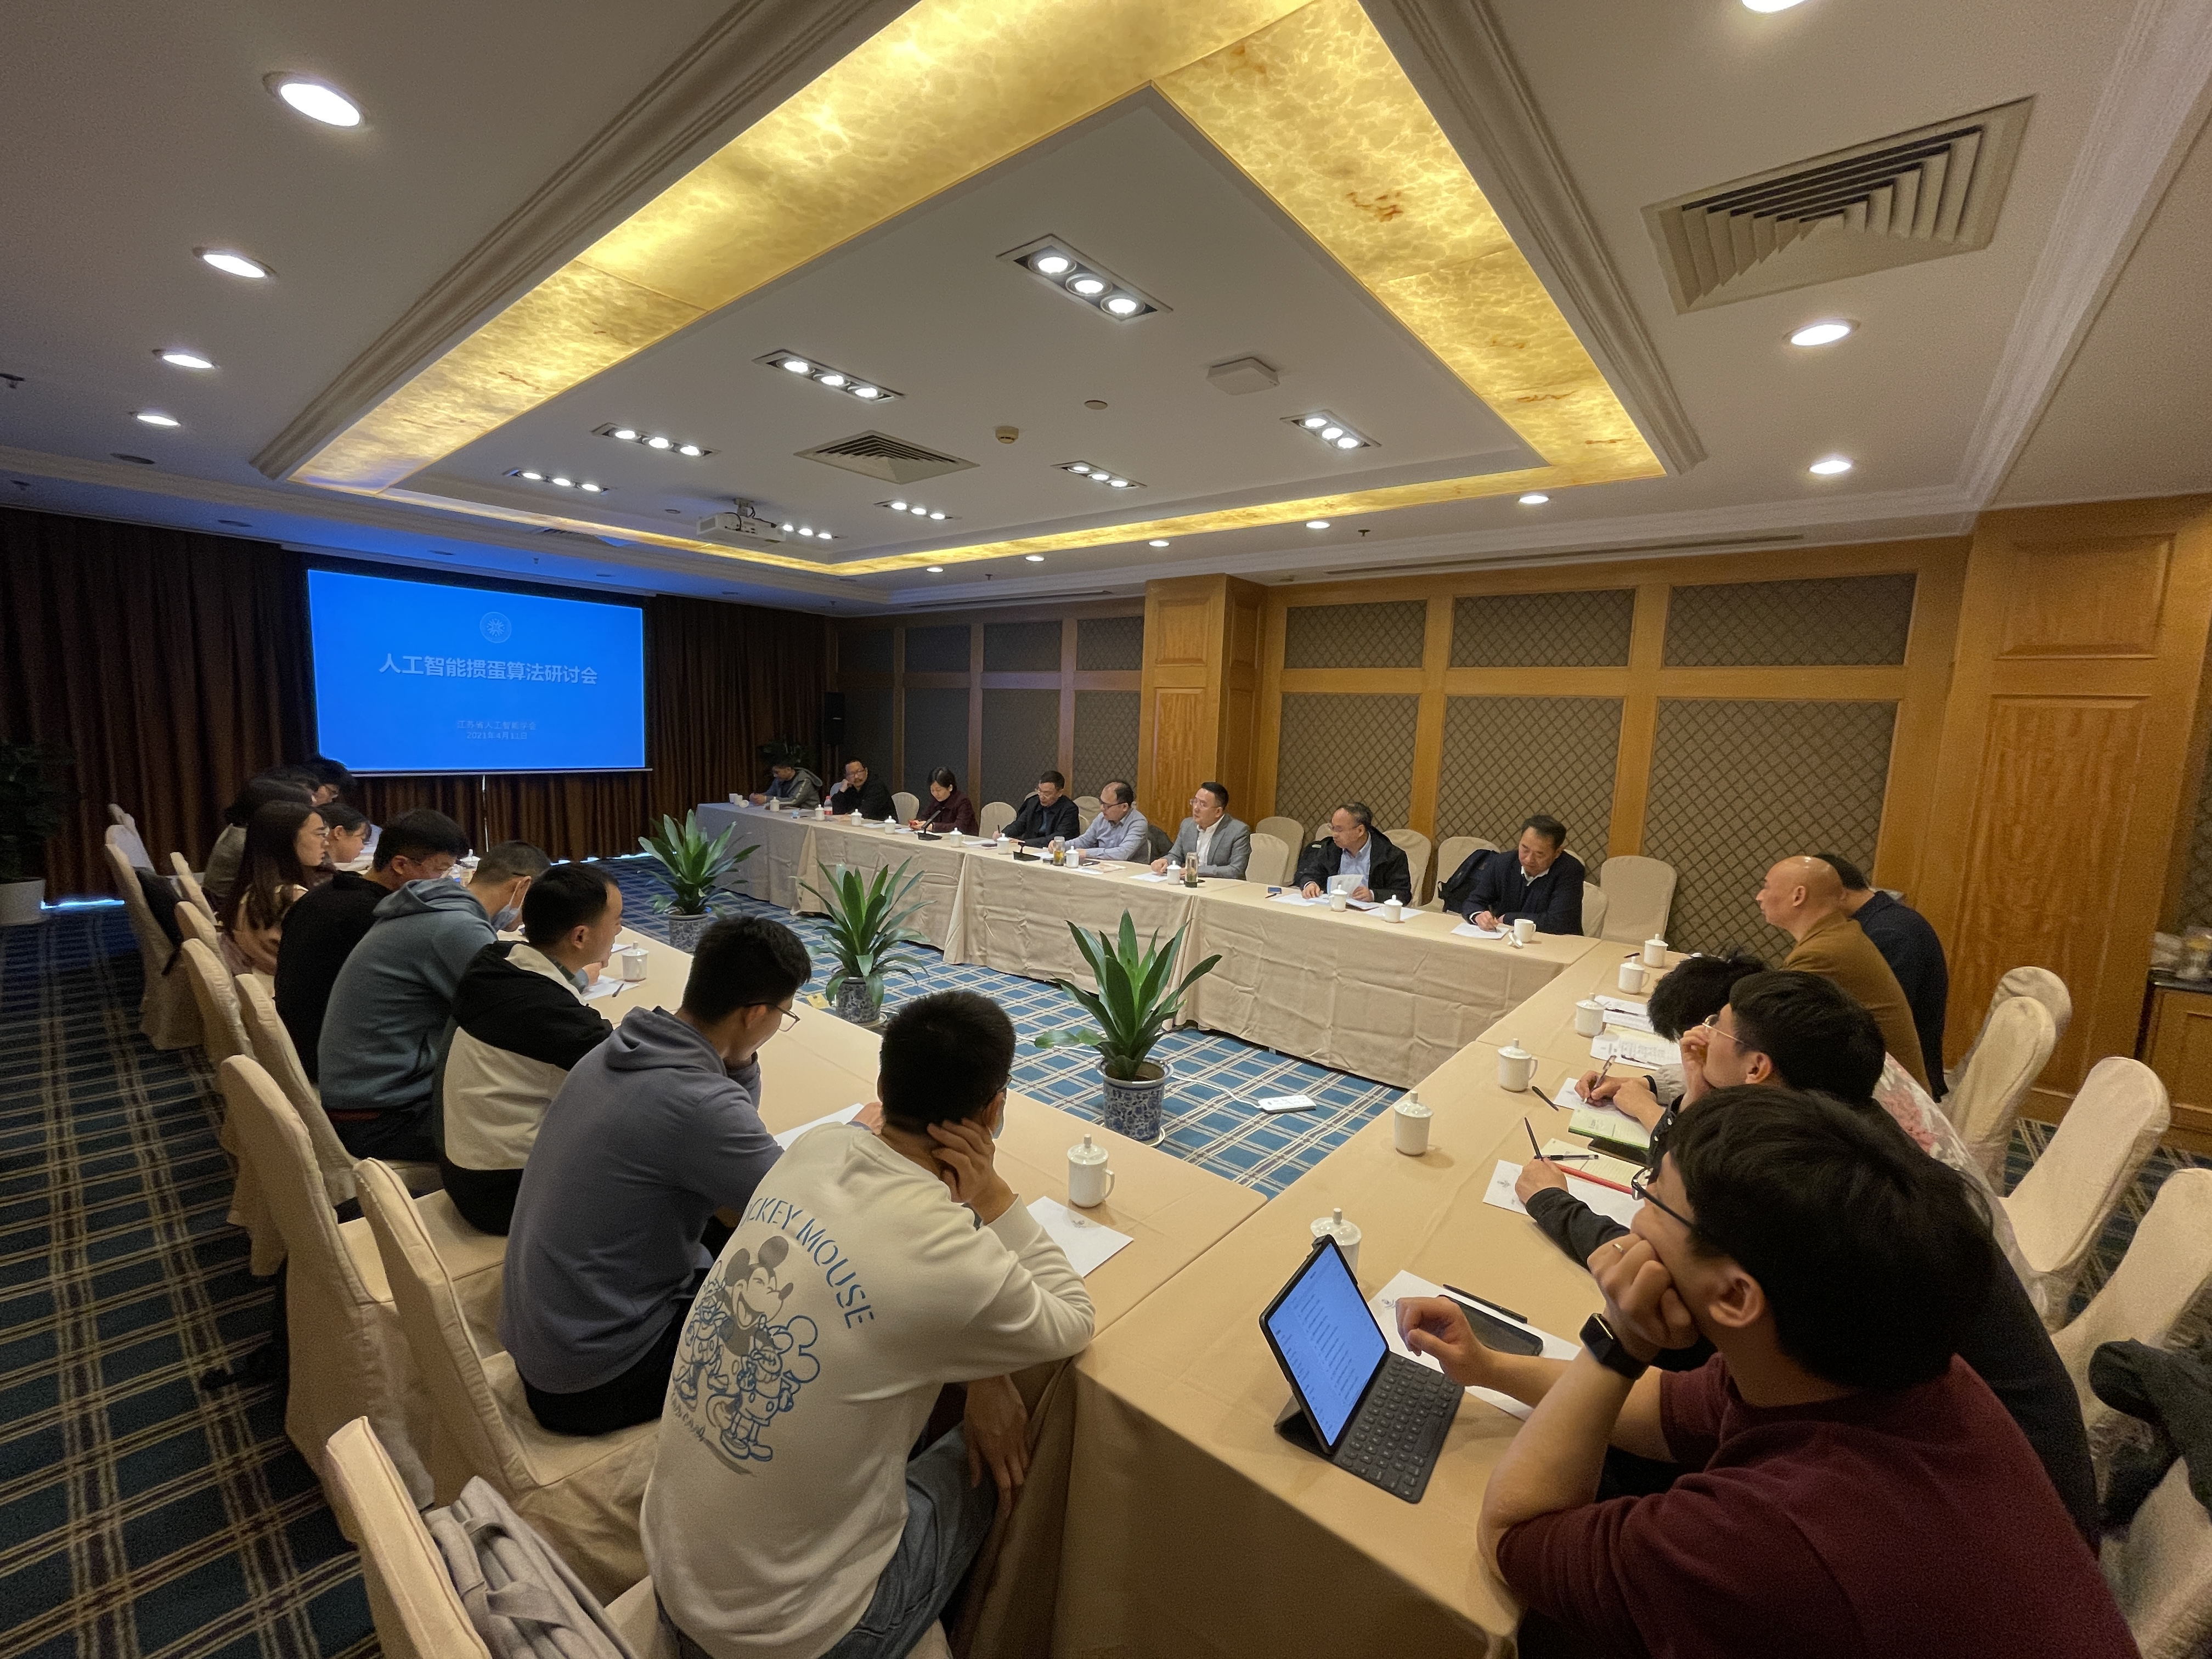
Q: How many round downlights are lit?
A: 12